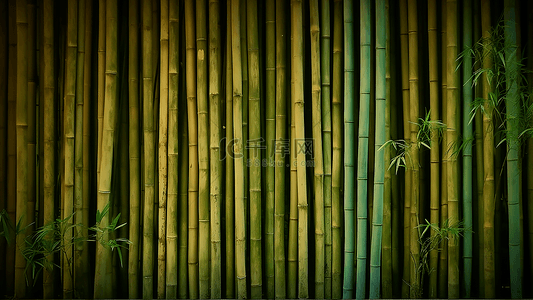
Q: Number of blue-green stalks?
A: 5